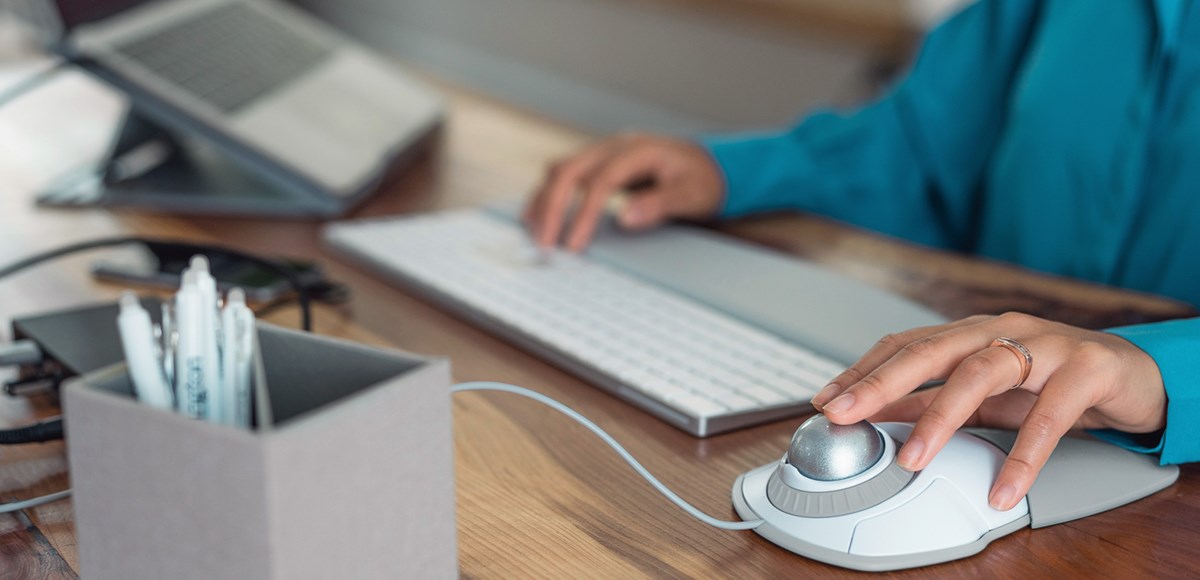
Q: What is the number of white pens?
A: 4